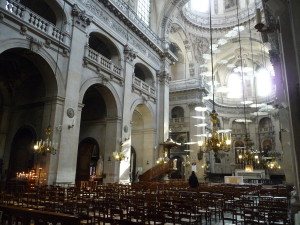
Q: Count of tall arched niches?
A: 3